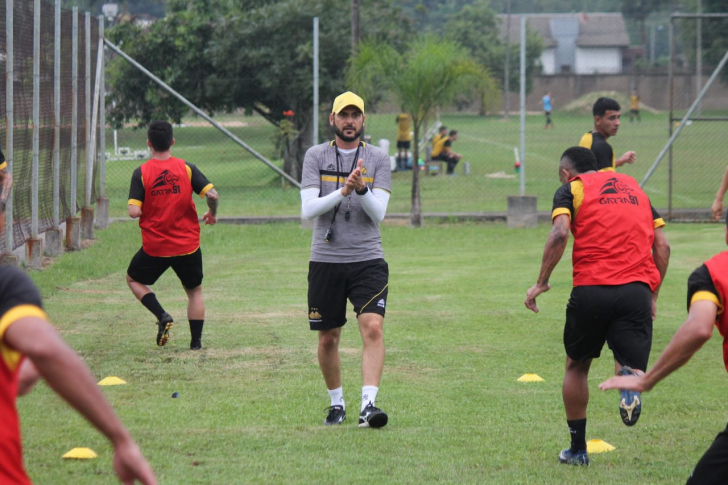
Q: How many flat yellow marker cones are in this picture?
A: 4